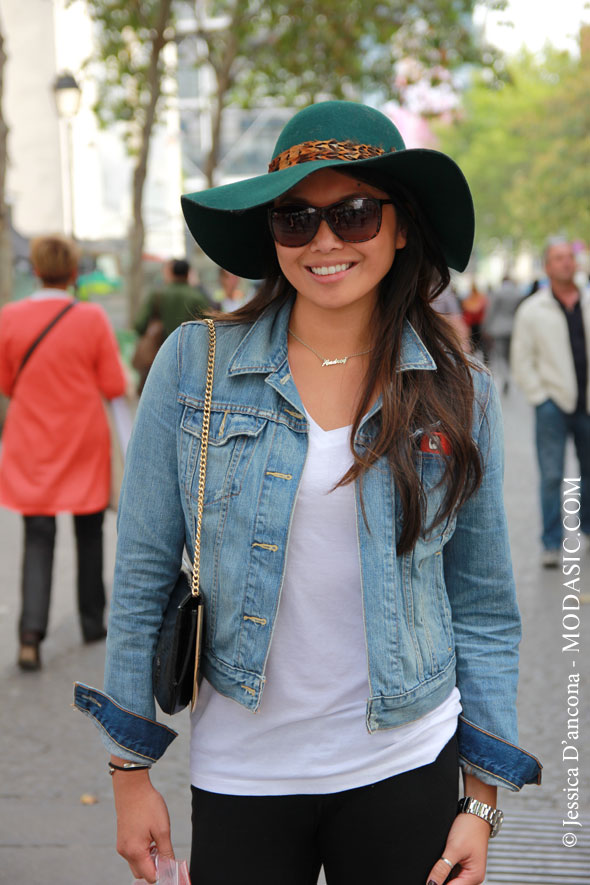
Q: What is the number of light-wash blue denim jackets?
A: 1